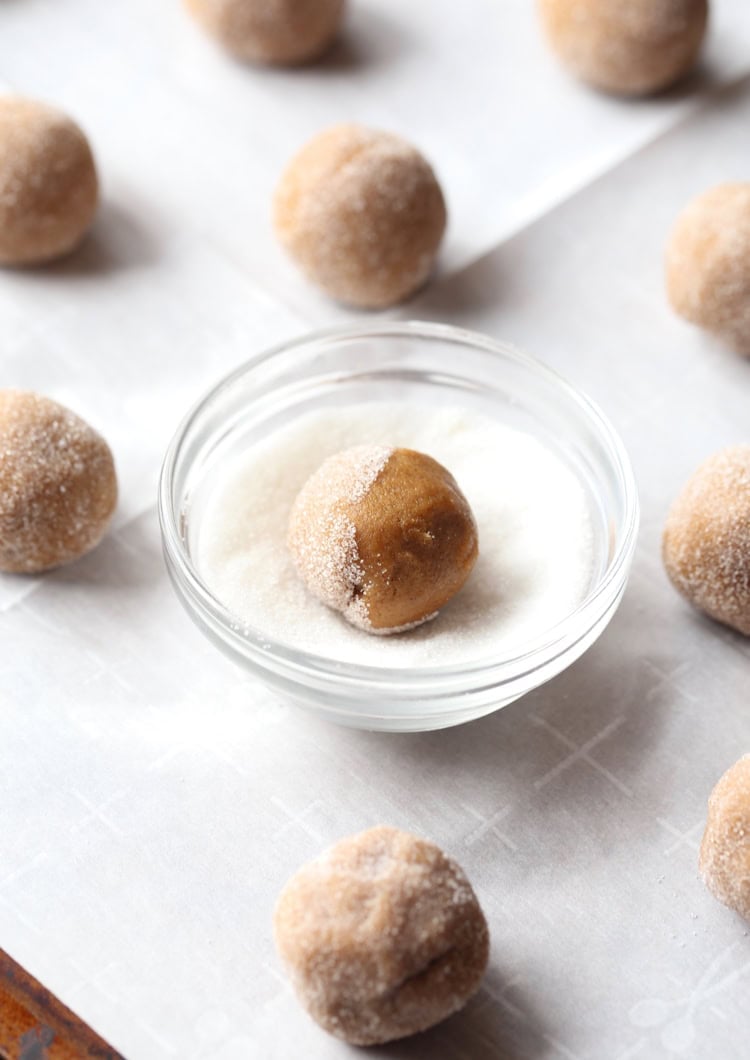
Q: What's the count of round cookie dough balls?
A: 10